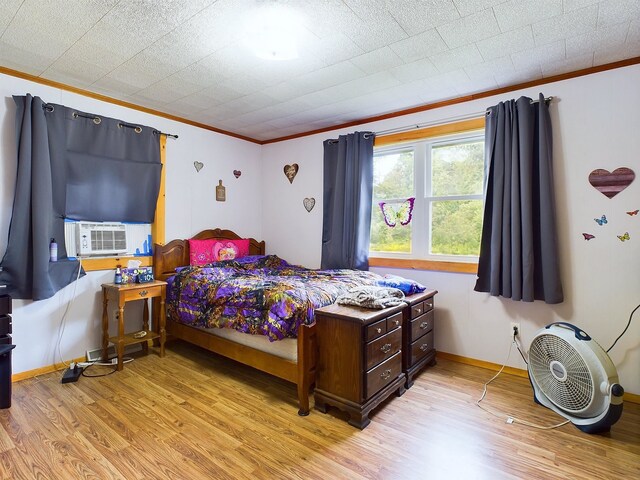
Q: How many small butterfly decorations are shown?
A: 4